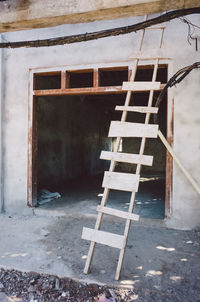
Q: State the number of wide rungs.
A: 3